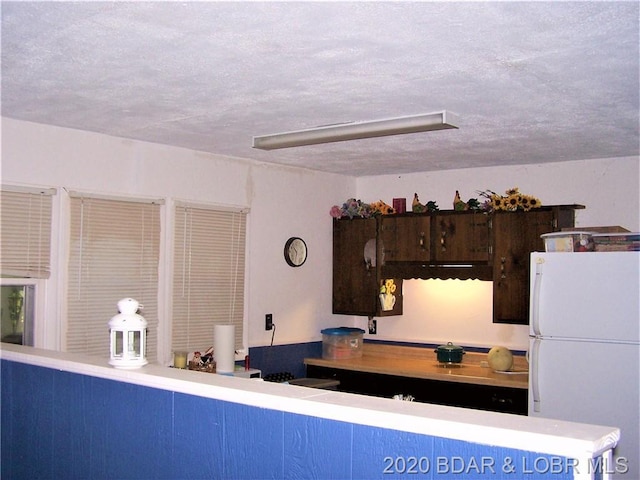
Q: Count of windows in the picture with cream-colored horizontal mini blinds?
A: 3